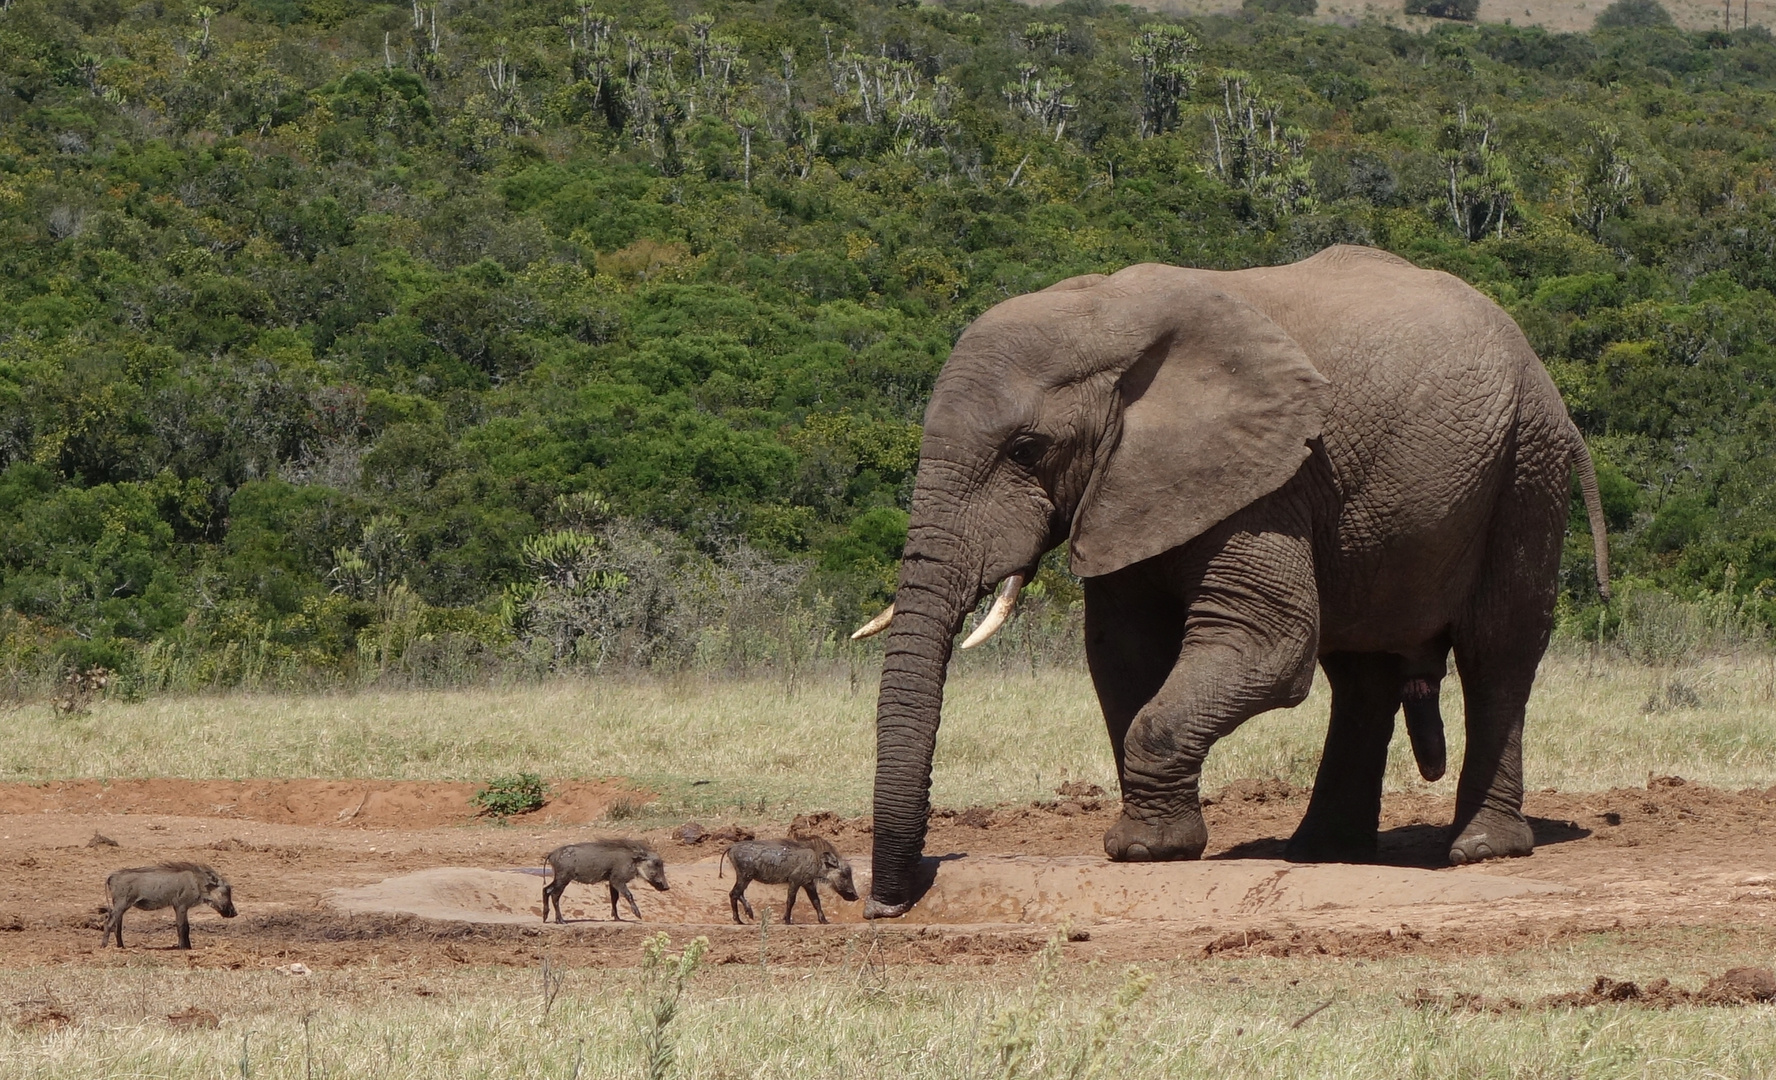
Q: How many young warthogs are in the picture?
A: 3